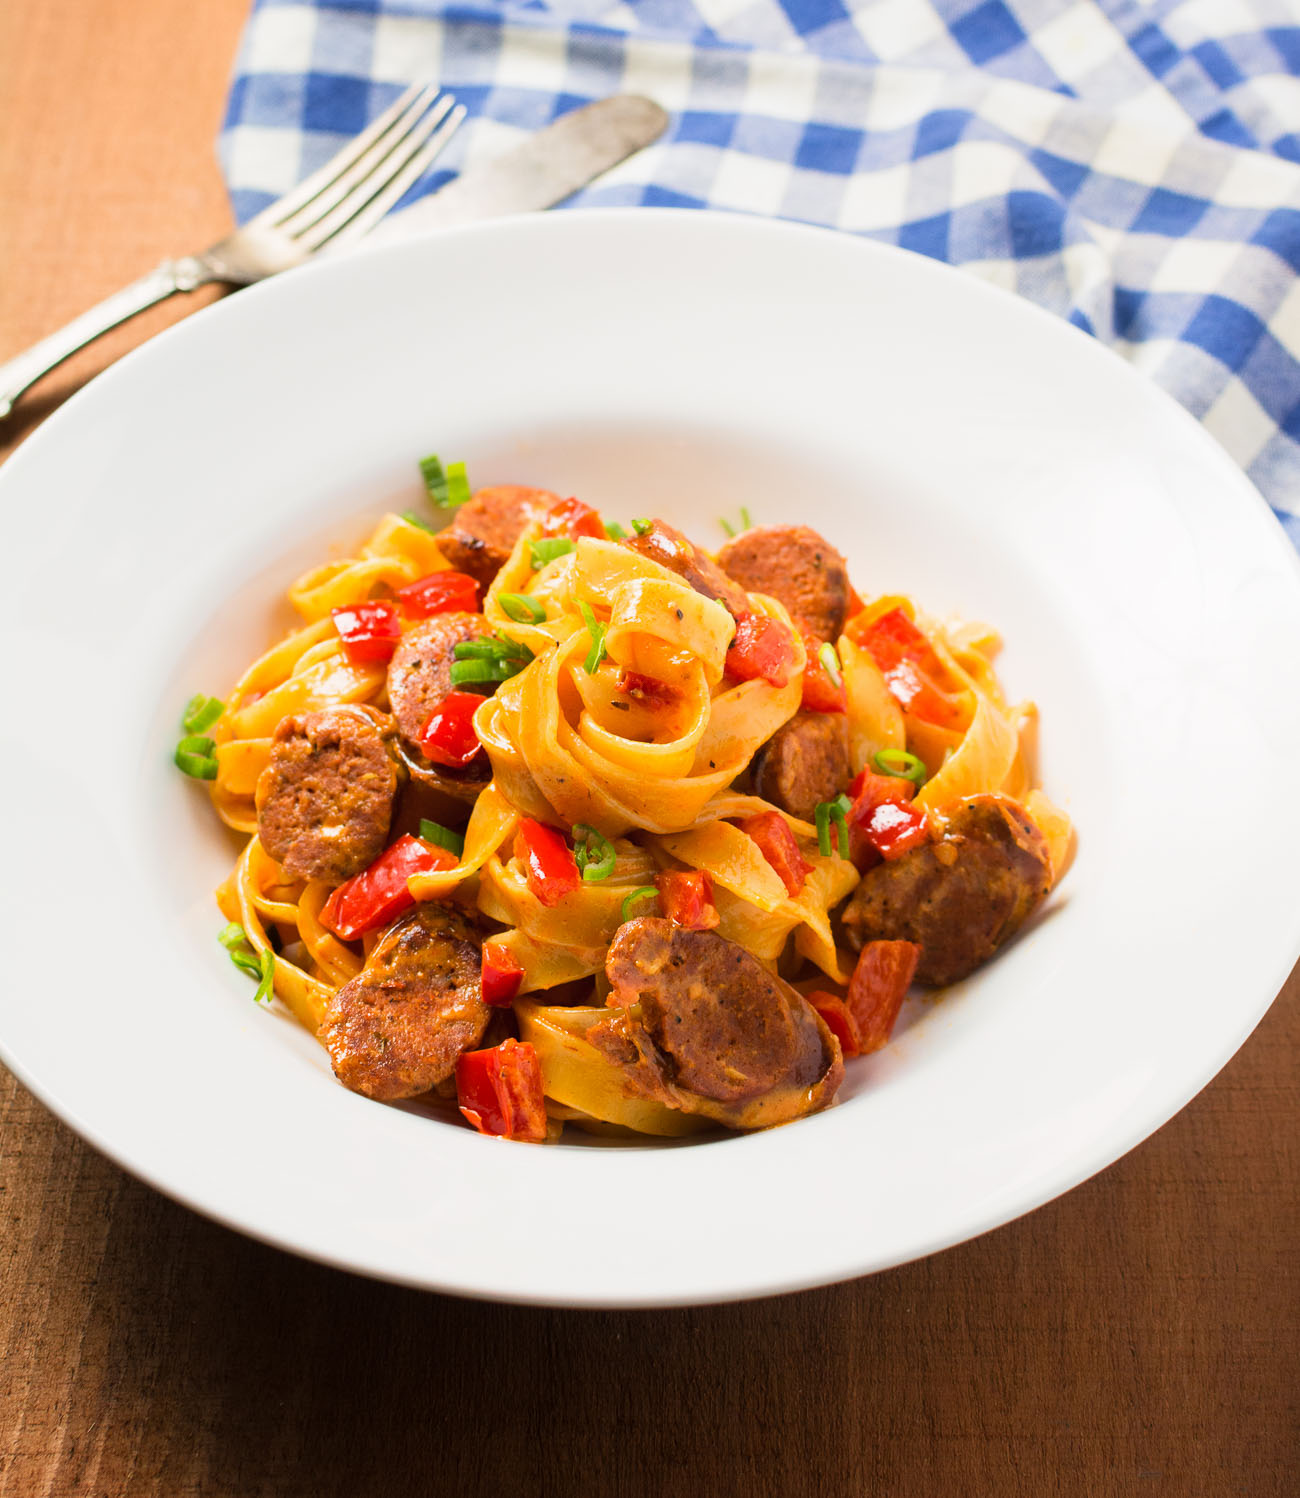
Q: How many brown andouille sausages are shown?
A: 9